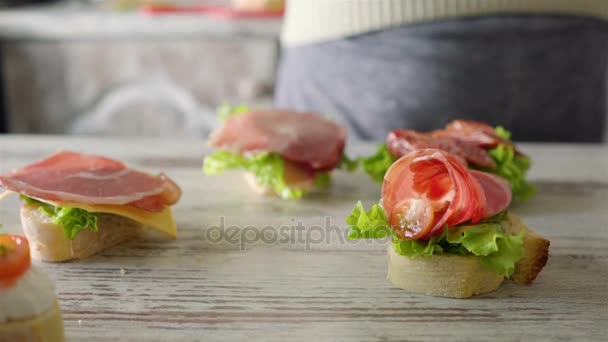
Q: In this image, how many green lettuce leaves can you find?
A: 4